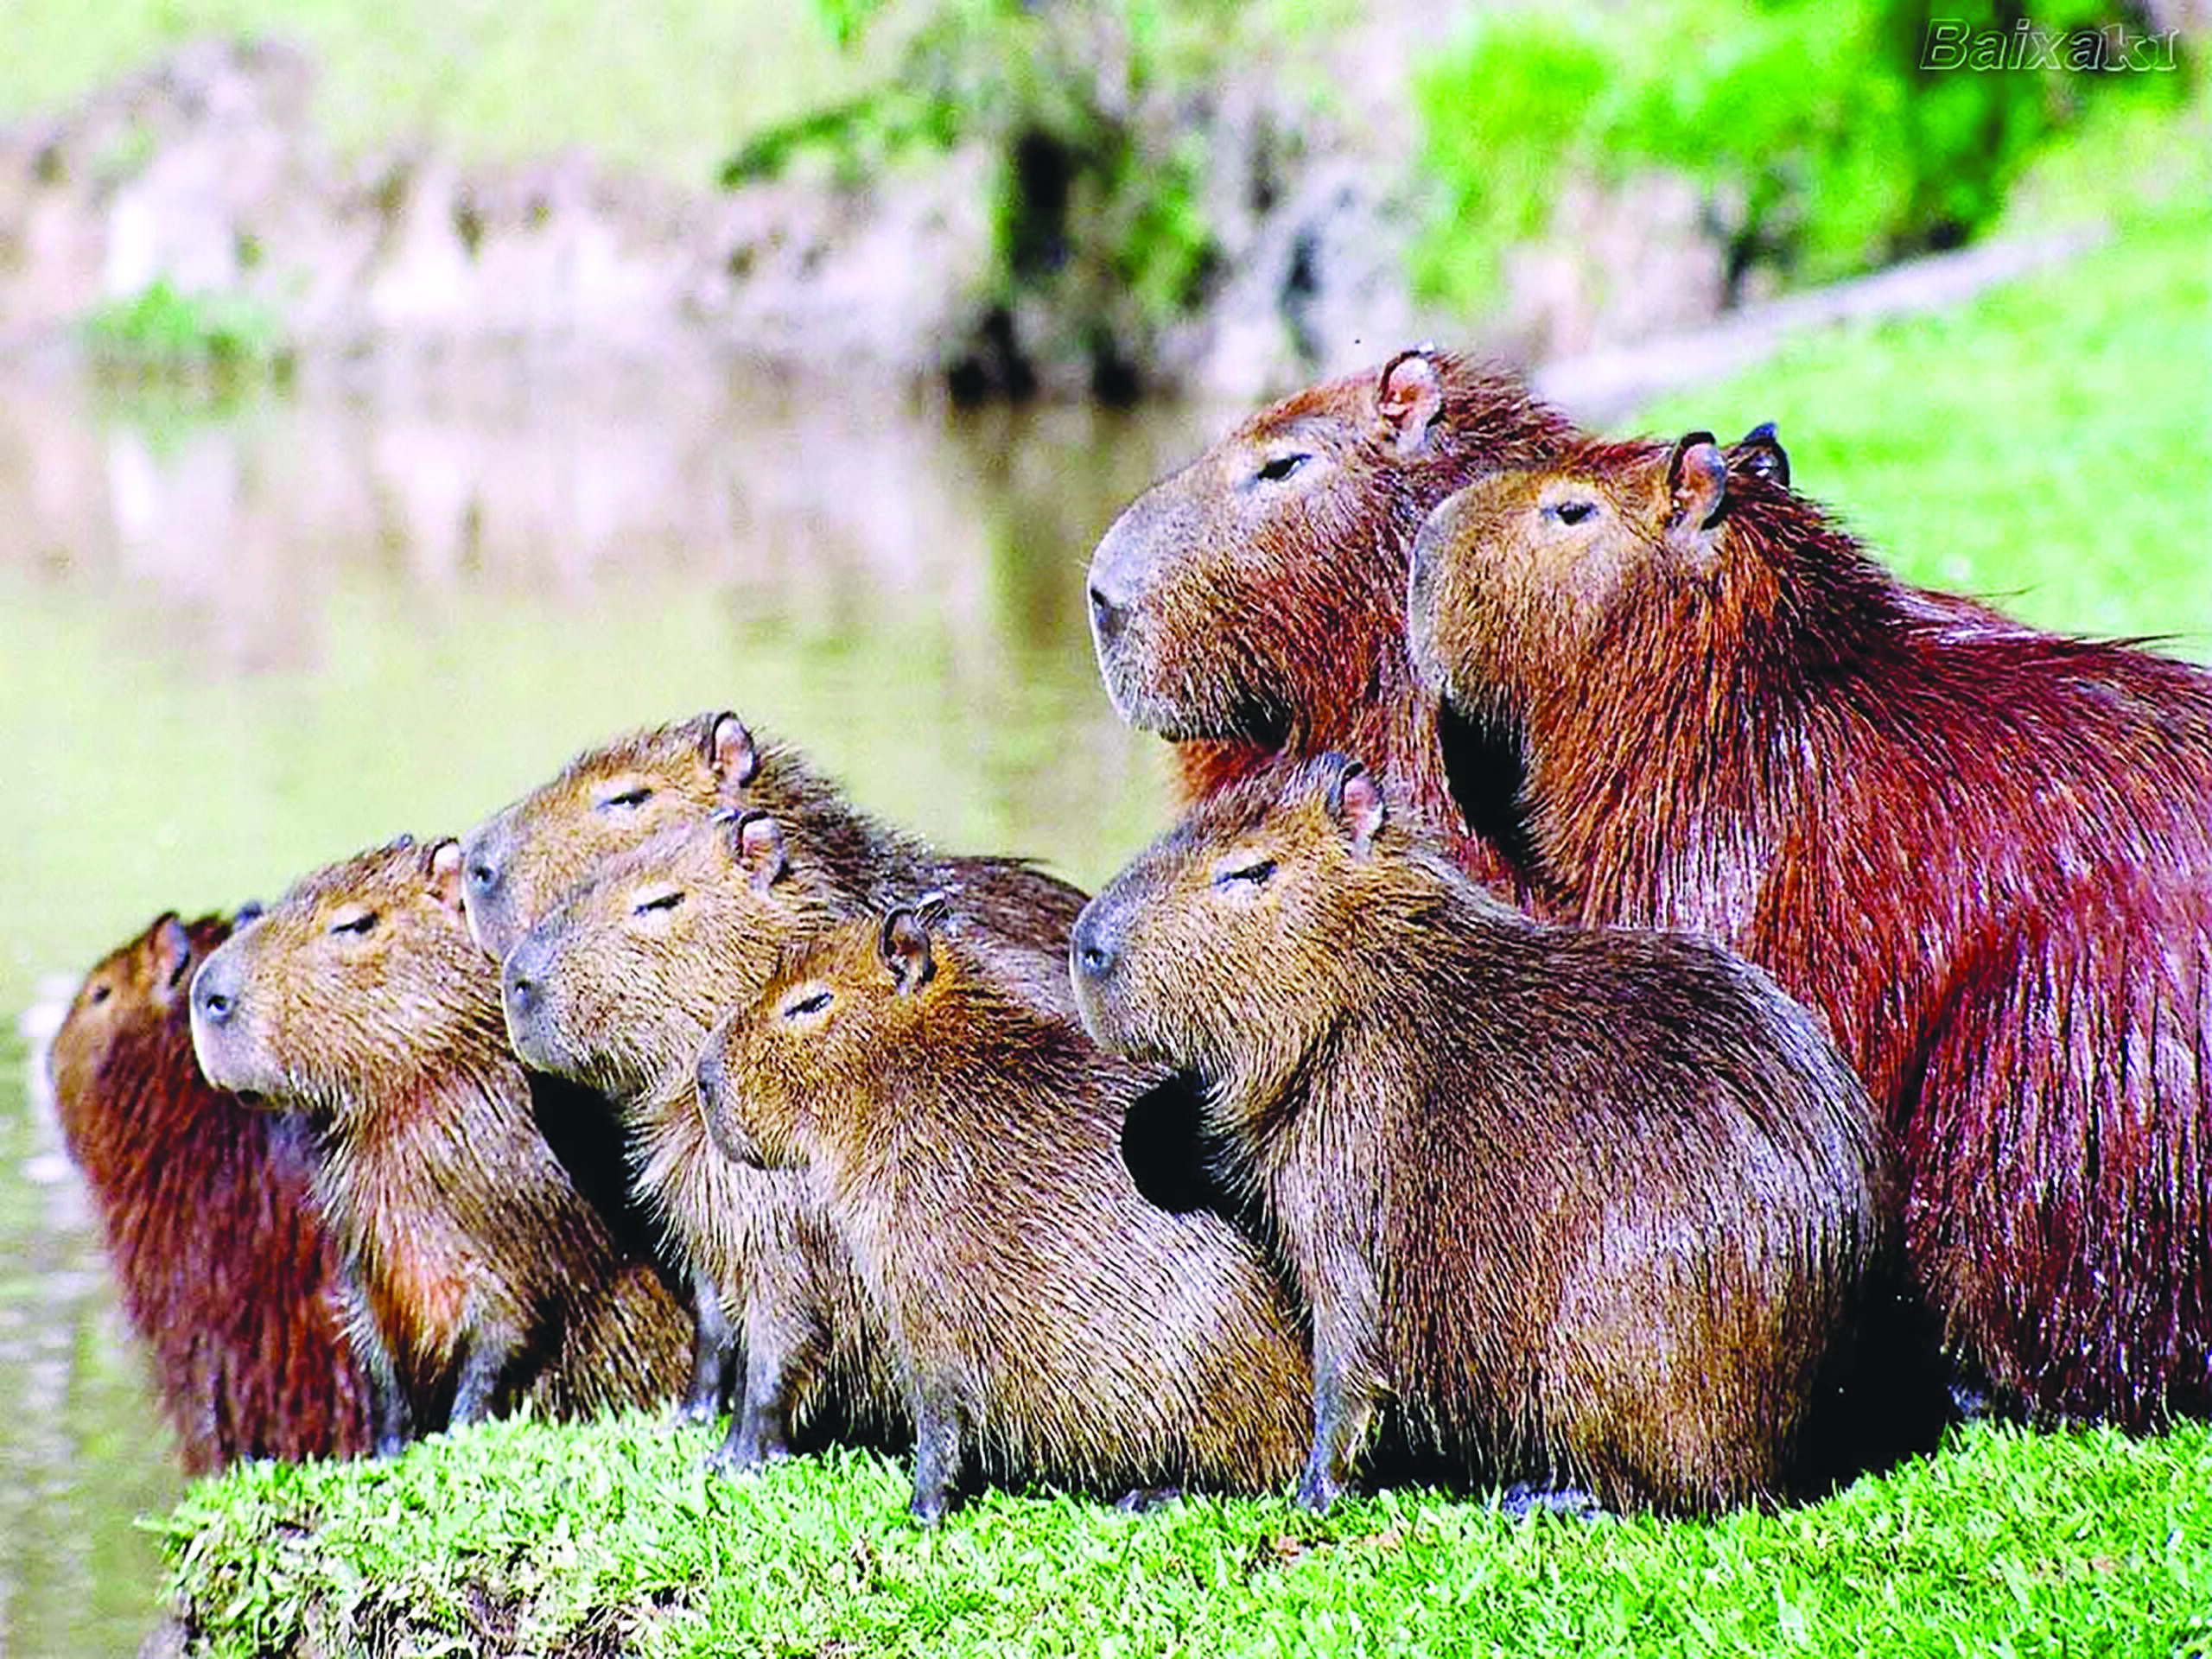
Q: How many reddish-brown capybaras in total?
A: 3